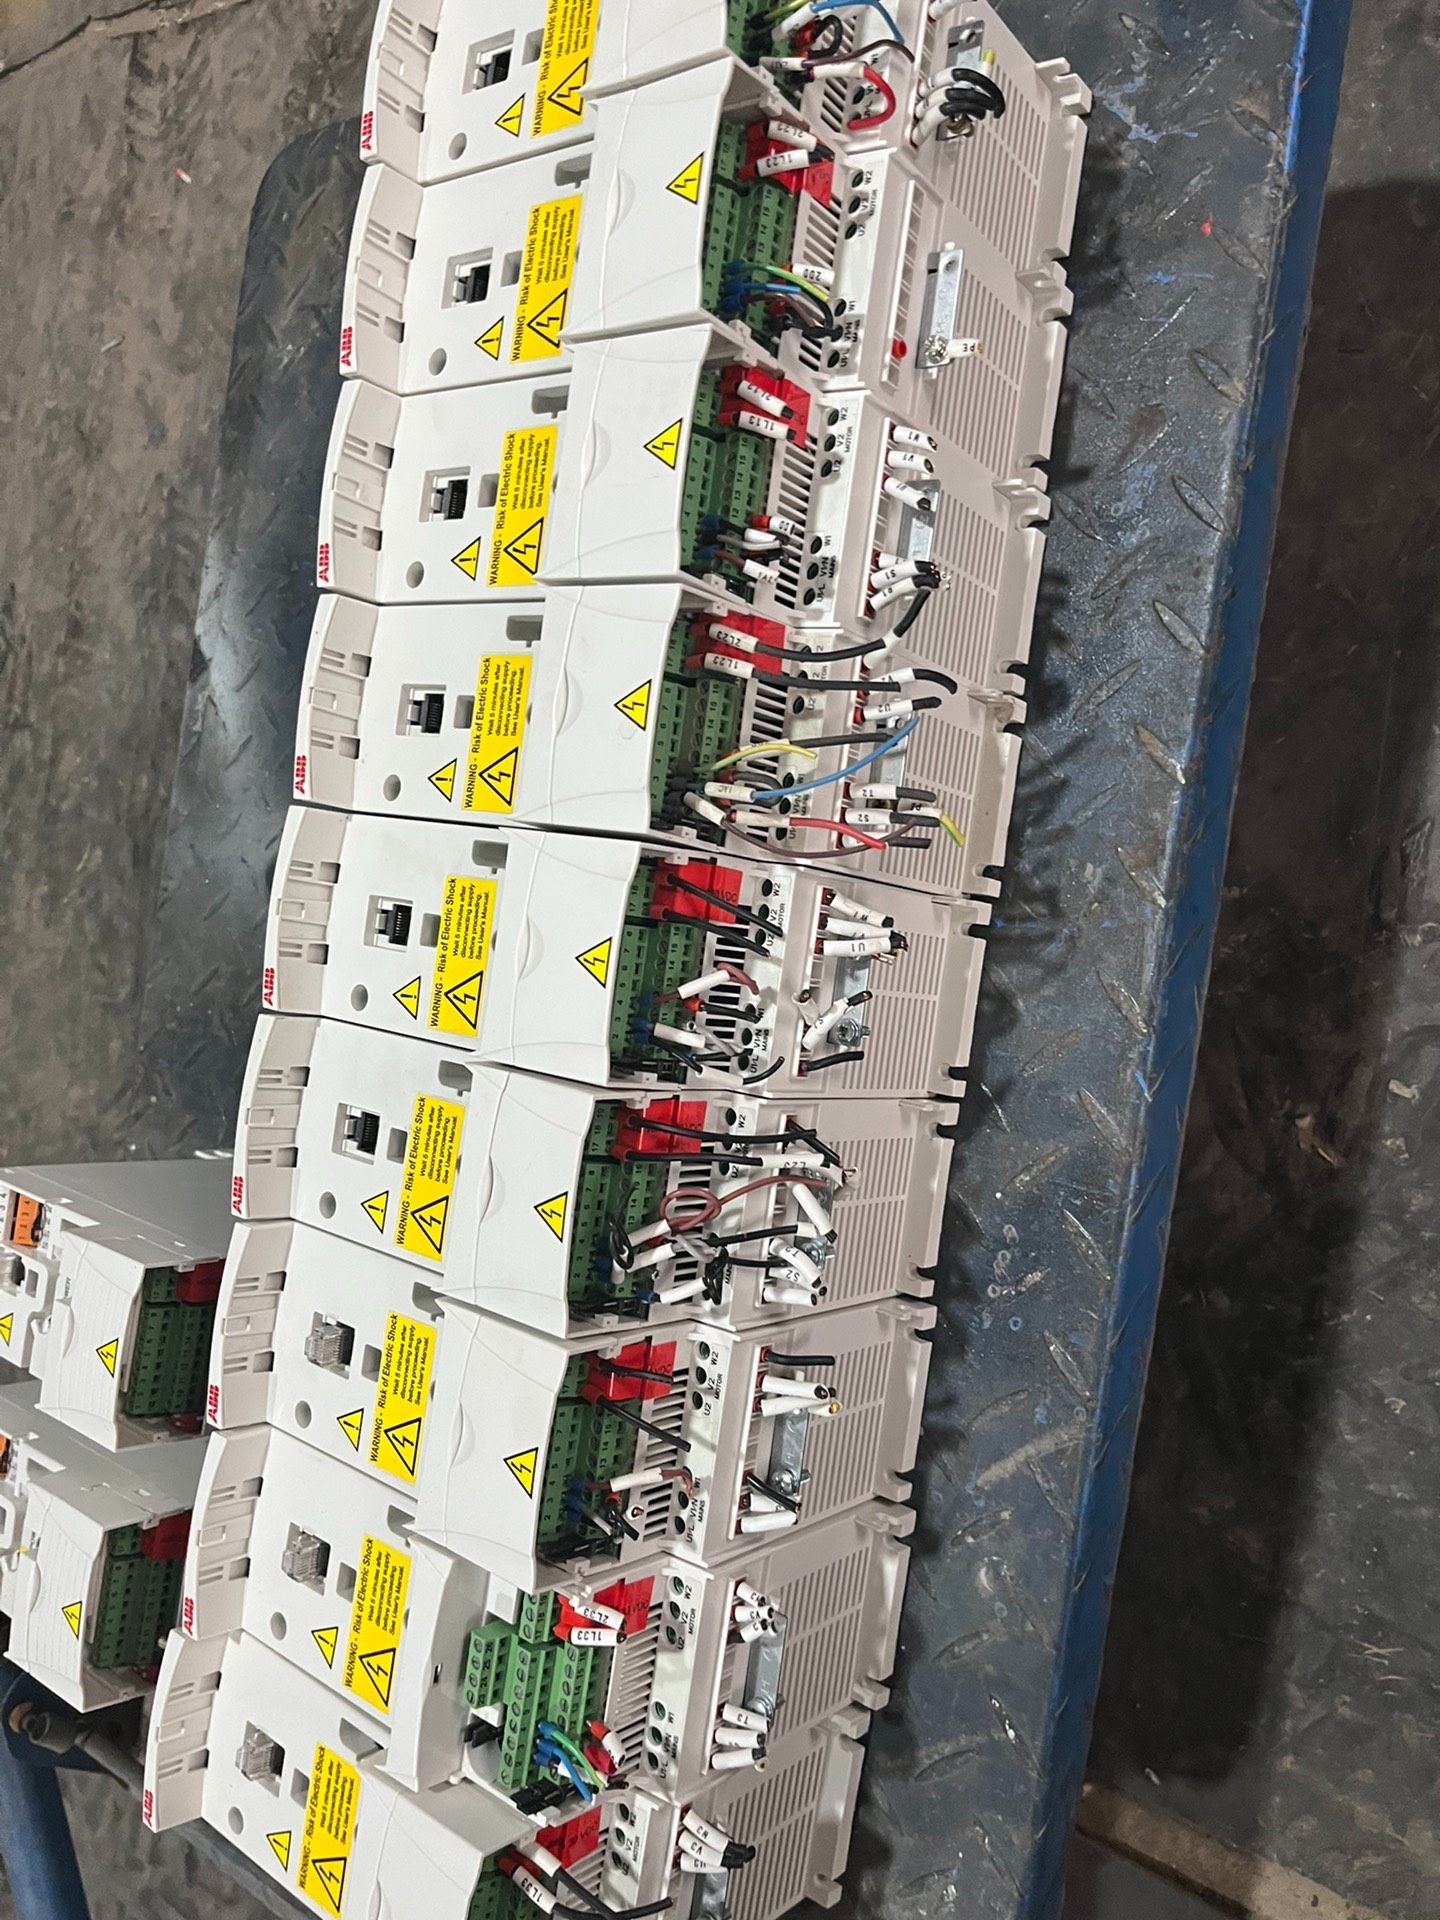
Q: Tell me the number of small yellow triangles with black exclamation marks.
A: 9